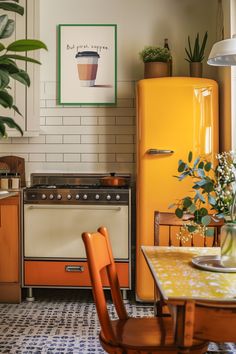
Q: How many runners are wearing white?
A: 0